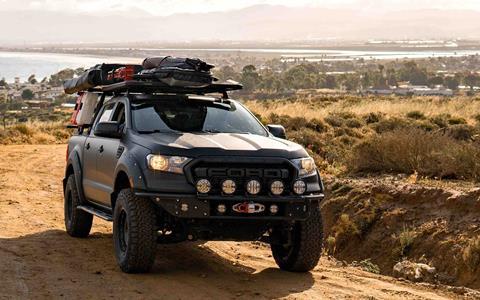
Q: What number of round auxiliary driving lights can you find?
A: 5